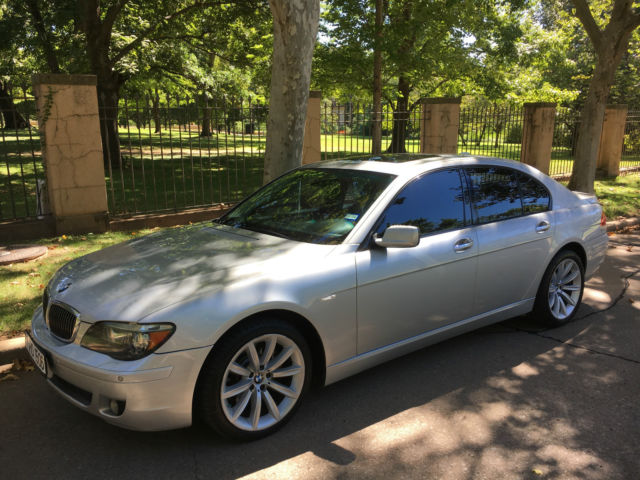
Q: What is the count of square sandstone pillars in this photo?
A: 5